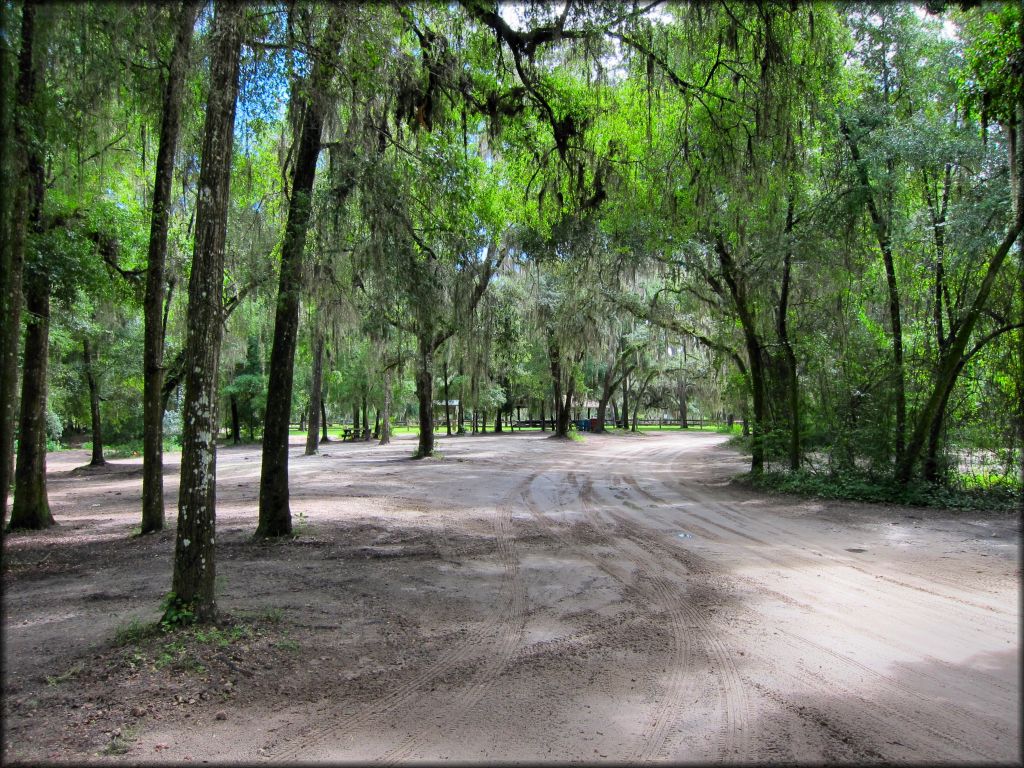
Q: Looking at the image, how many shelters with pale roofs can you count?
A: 2